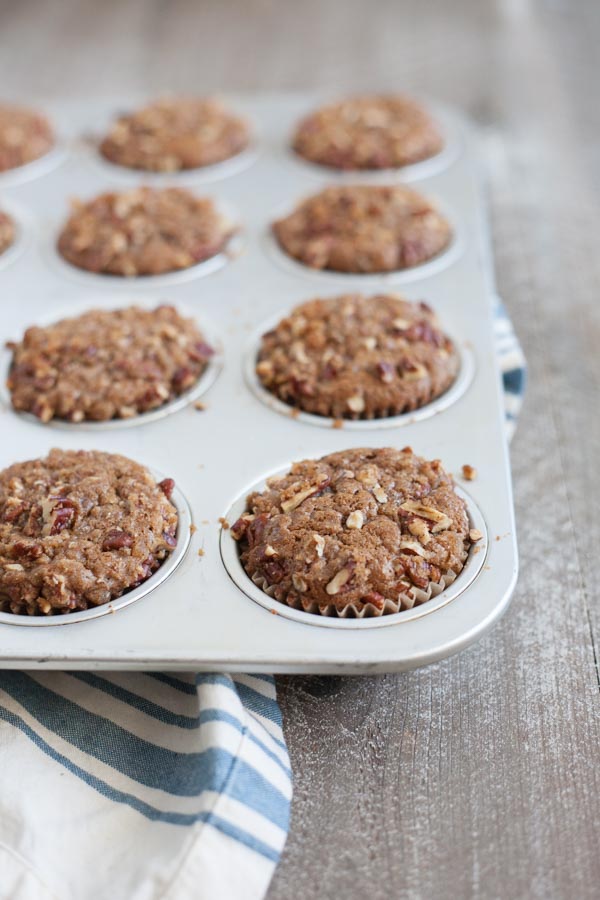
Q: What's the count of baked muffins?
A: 10